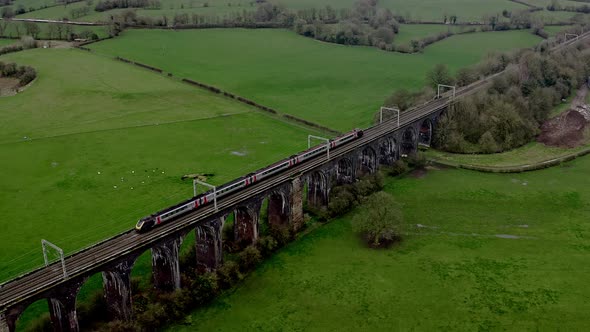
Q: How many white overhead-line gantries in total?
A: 6